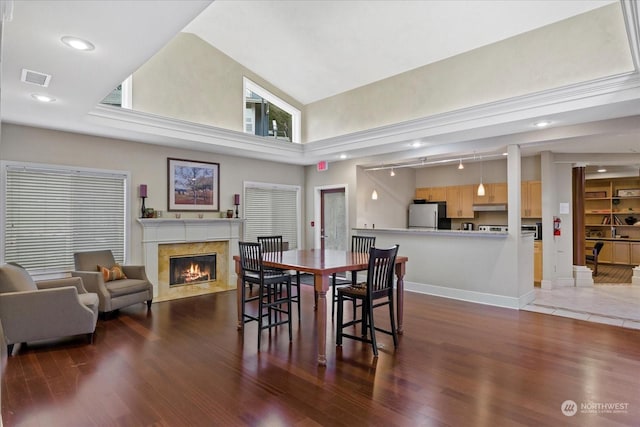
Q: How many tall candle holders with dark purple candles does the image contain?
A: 2